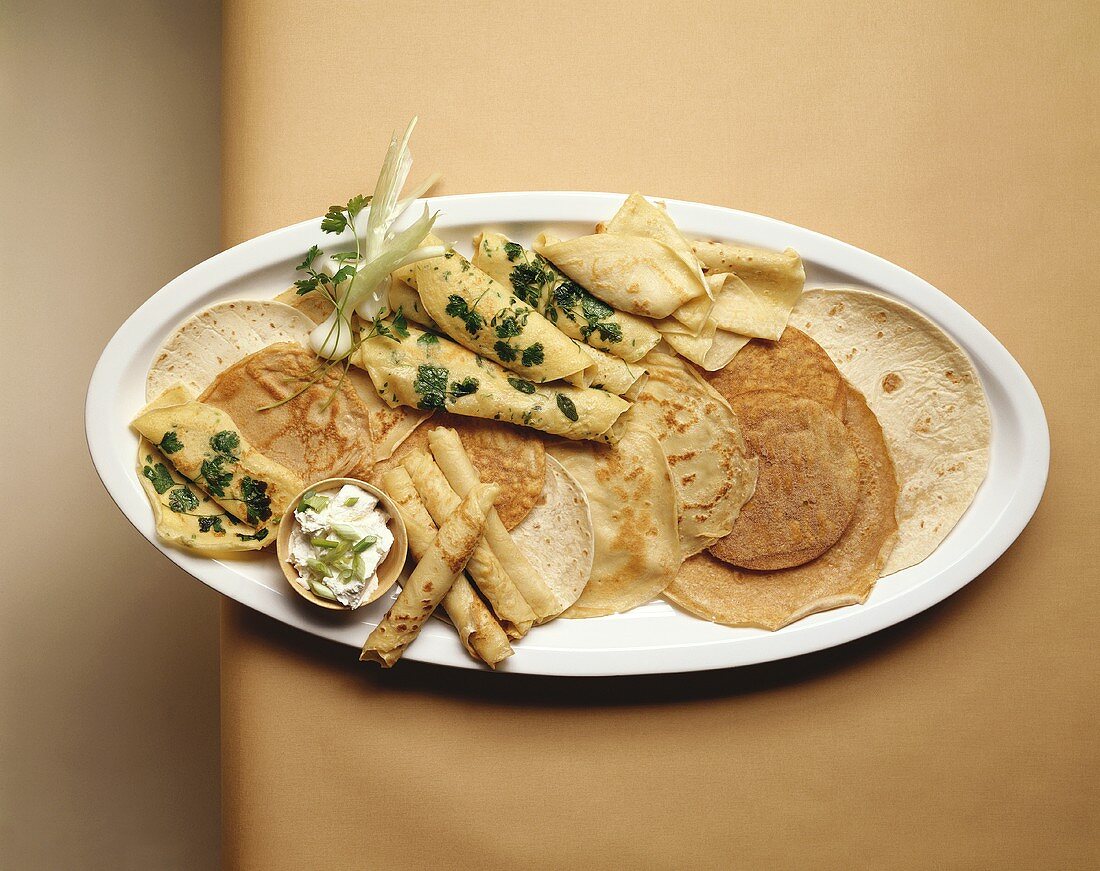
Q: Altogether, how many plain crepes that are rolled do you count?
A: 4